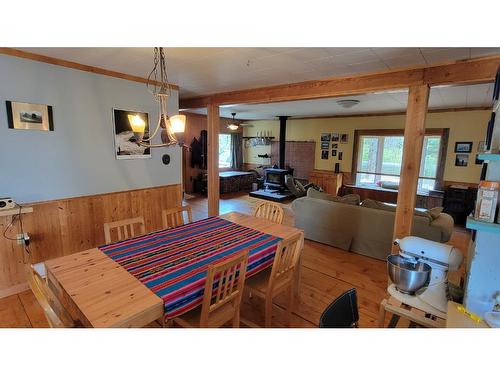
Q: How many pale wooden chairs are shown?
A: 6